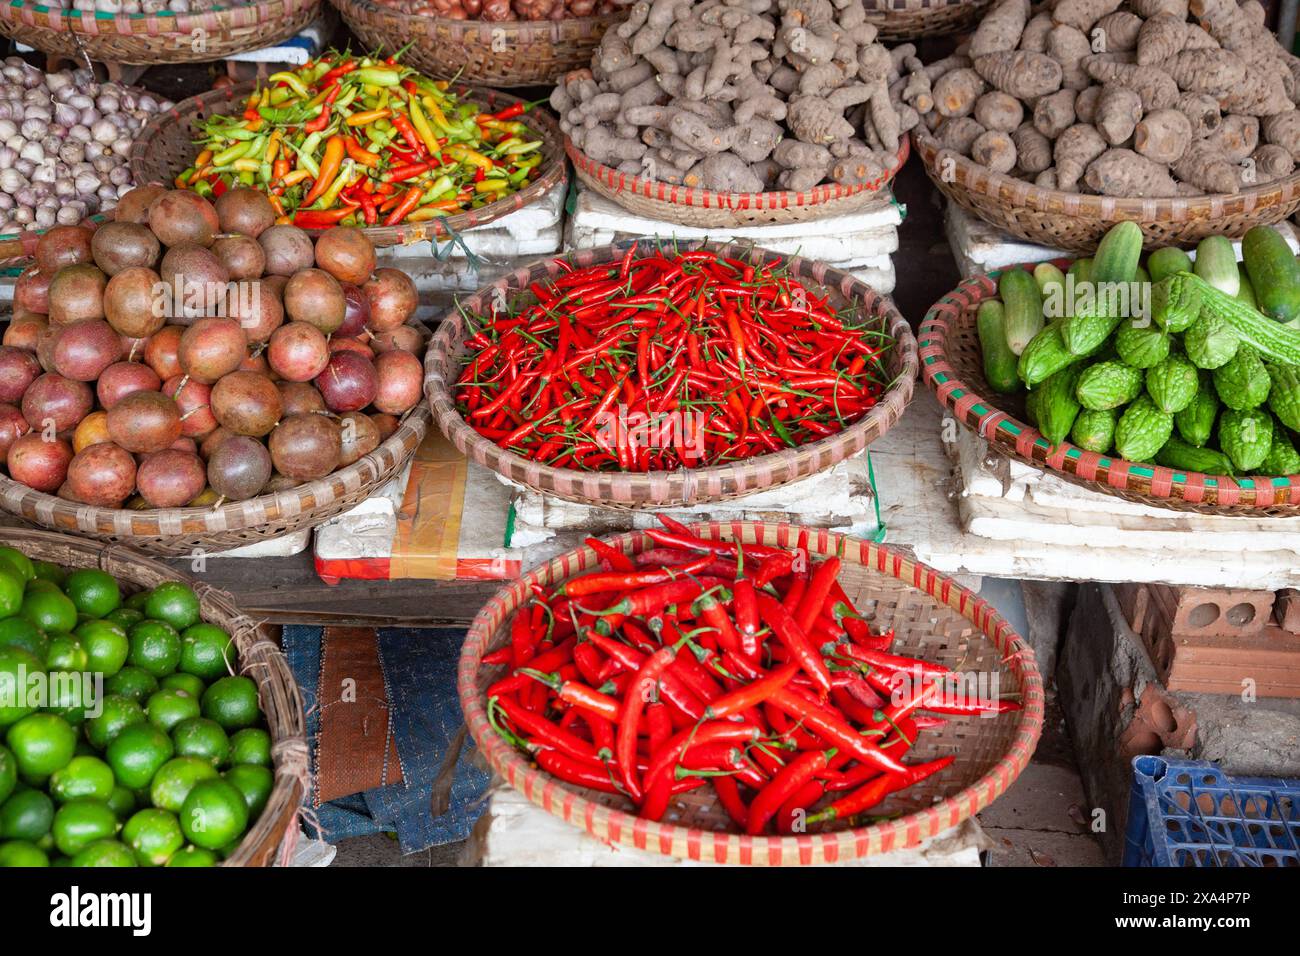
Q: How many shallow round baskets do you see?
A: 12